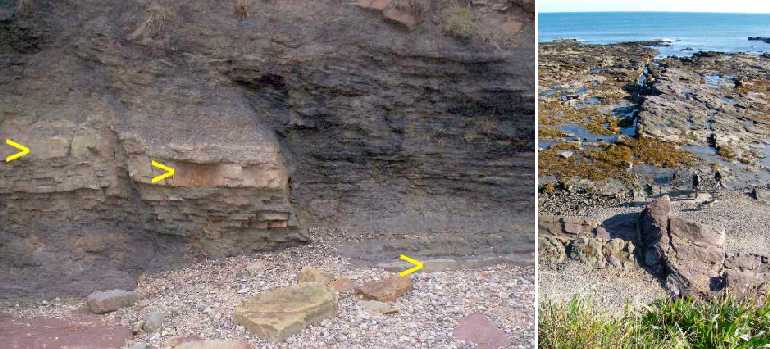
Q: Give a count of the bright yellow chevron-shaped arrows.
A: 3